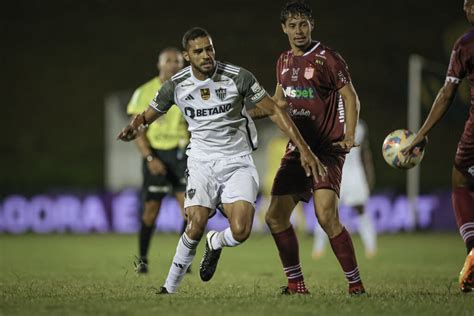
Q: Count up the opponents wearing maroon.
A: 2